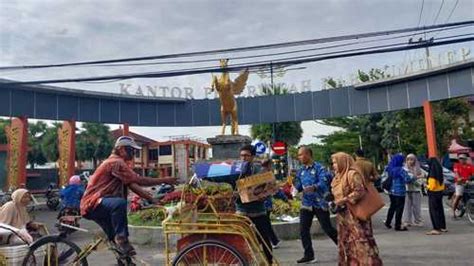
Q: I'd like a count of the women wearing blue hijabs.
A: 1